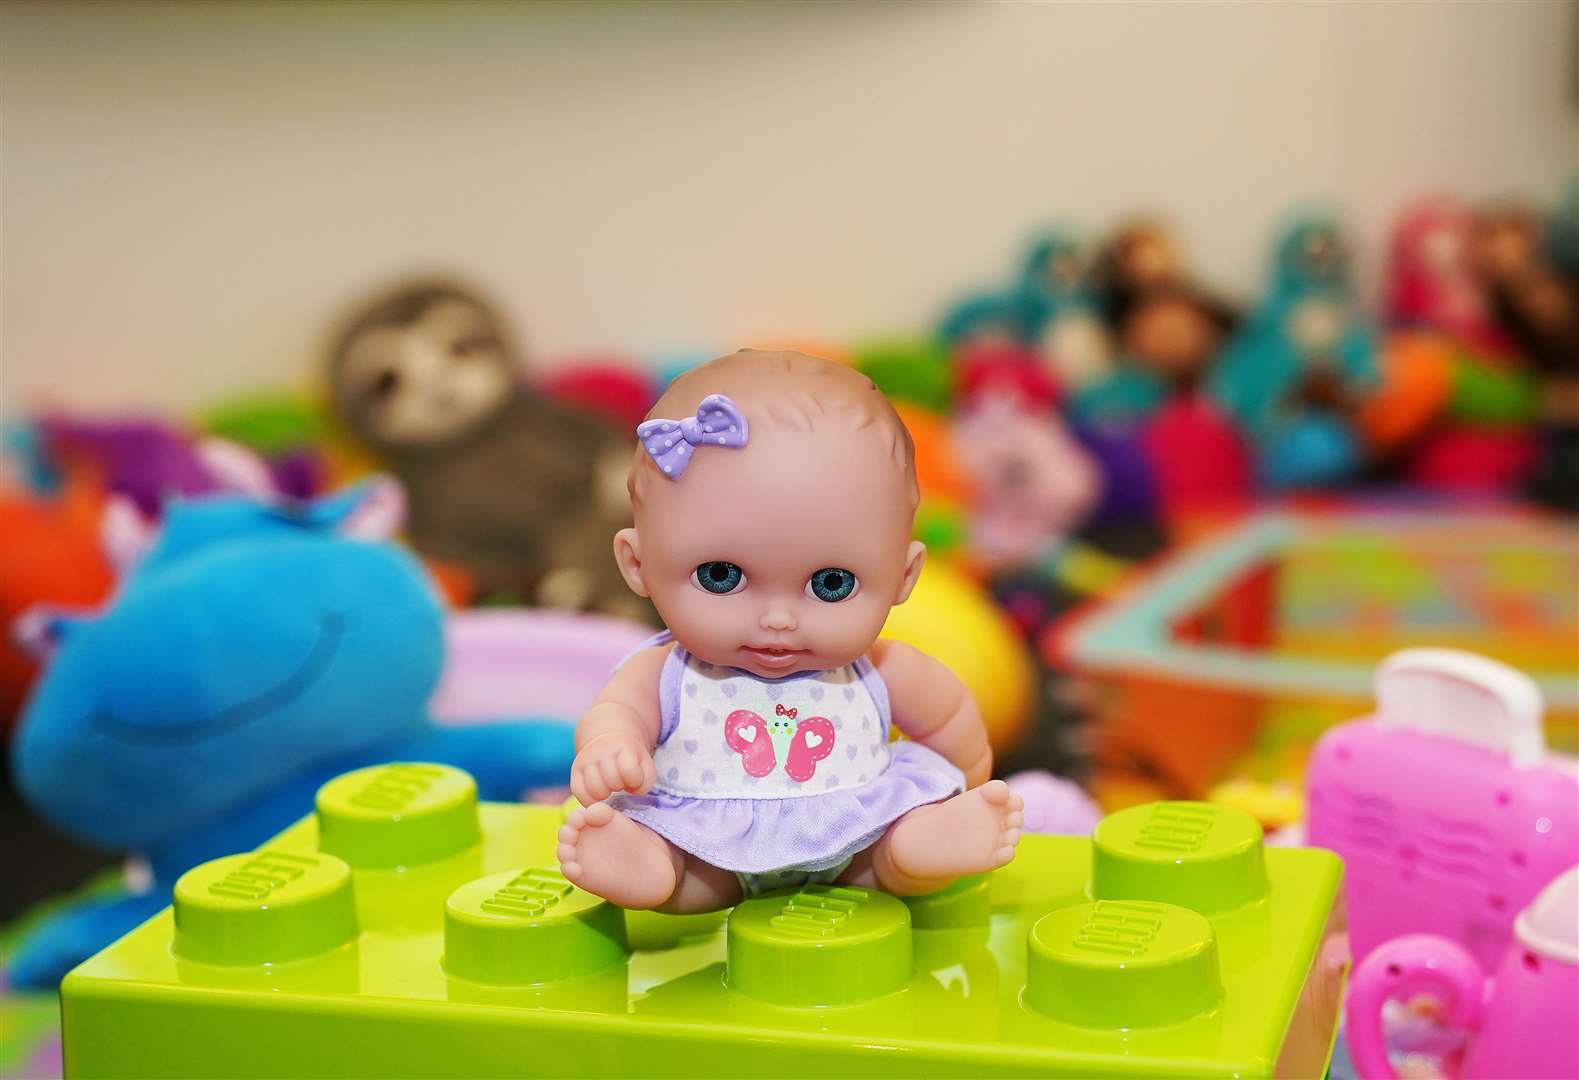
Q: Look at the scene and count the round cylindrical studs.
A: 7